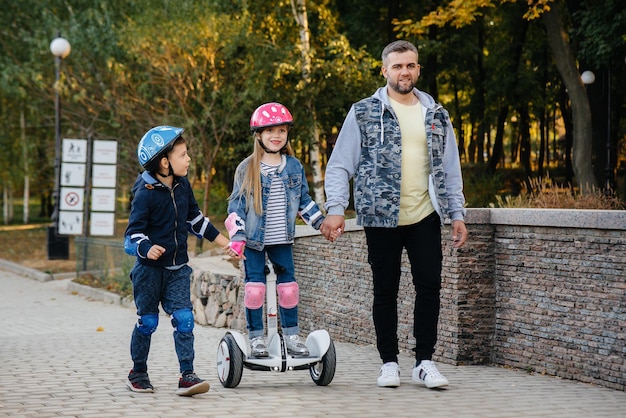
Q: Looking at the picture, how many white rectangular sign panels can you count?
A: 8